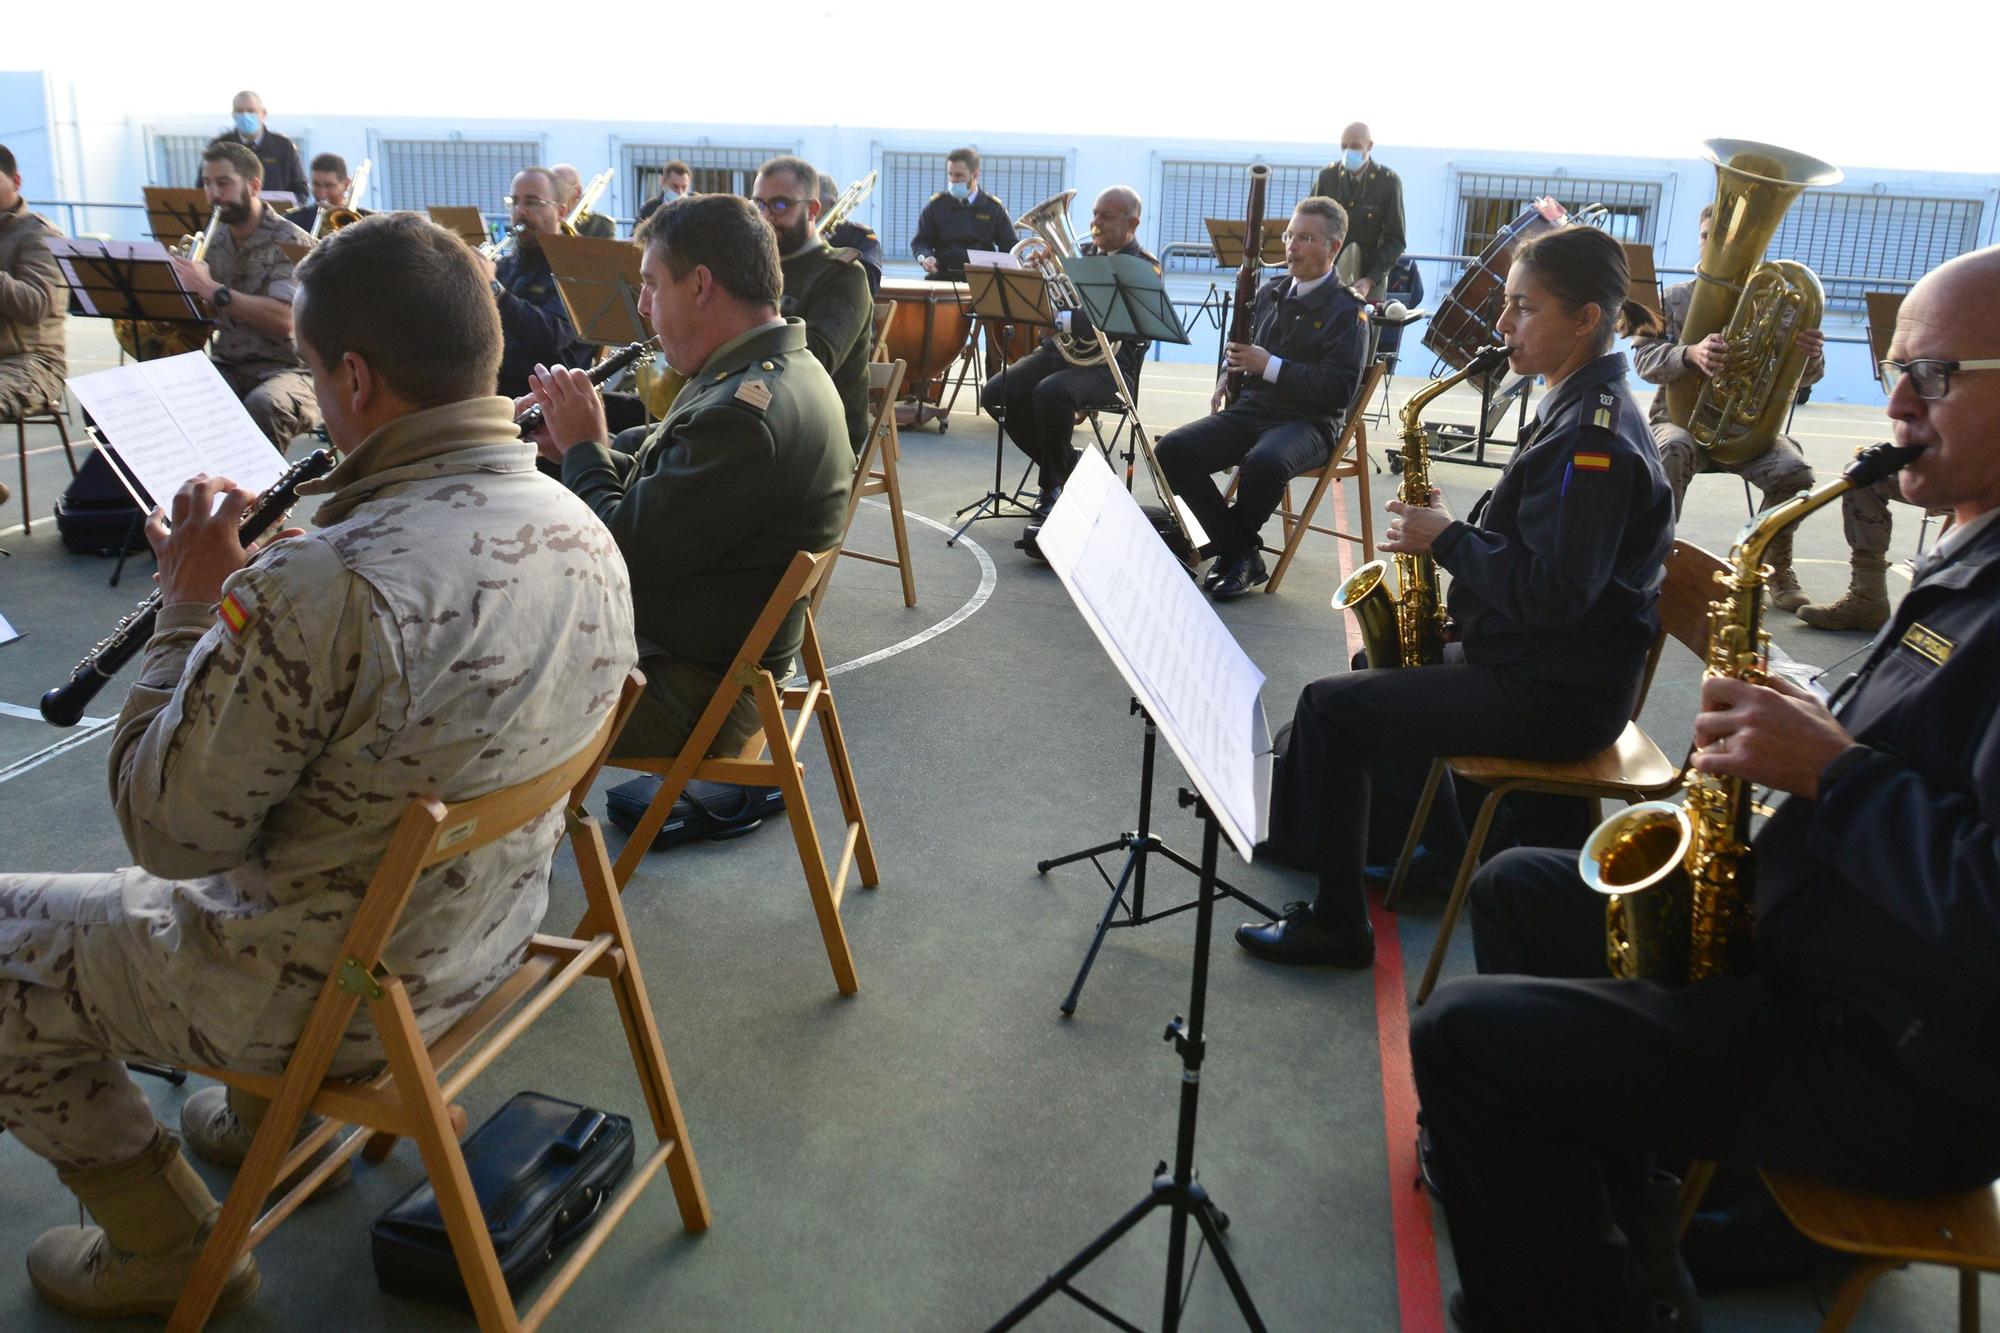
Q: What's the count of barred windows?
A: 7